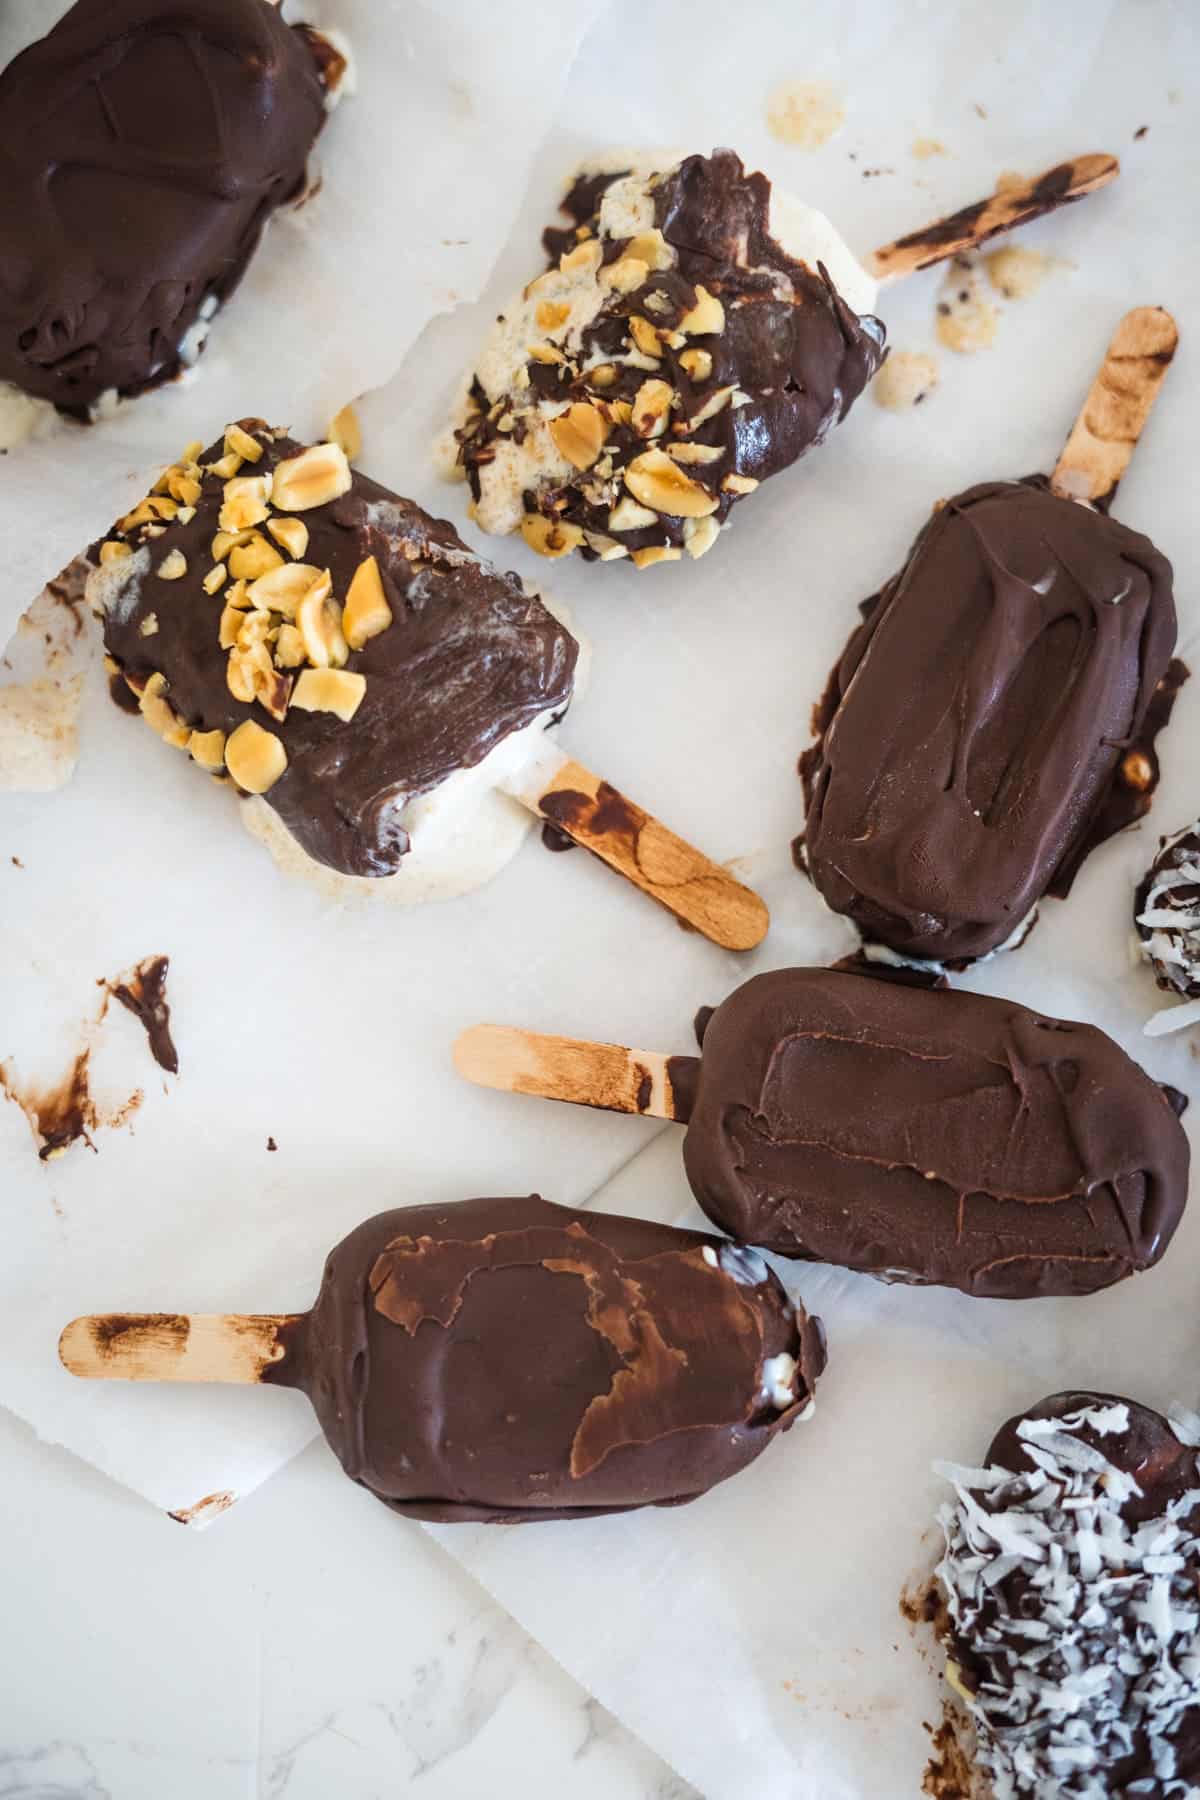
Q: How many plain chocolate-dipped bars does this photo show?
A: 4